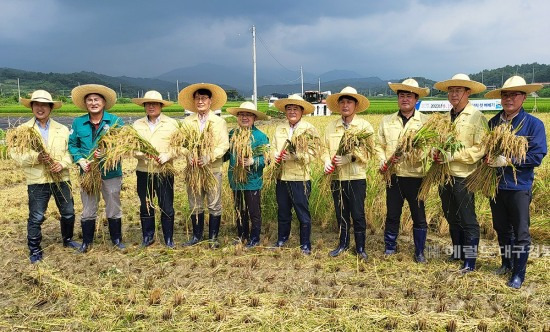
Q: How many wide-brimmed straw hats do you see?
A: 10